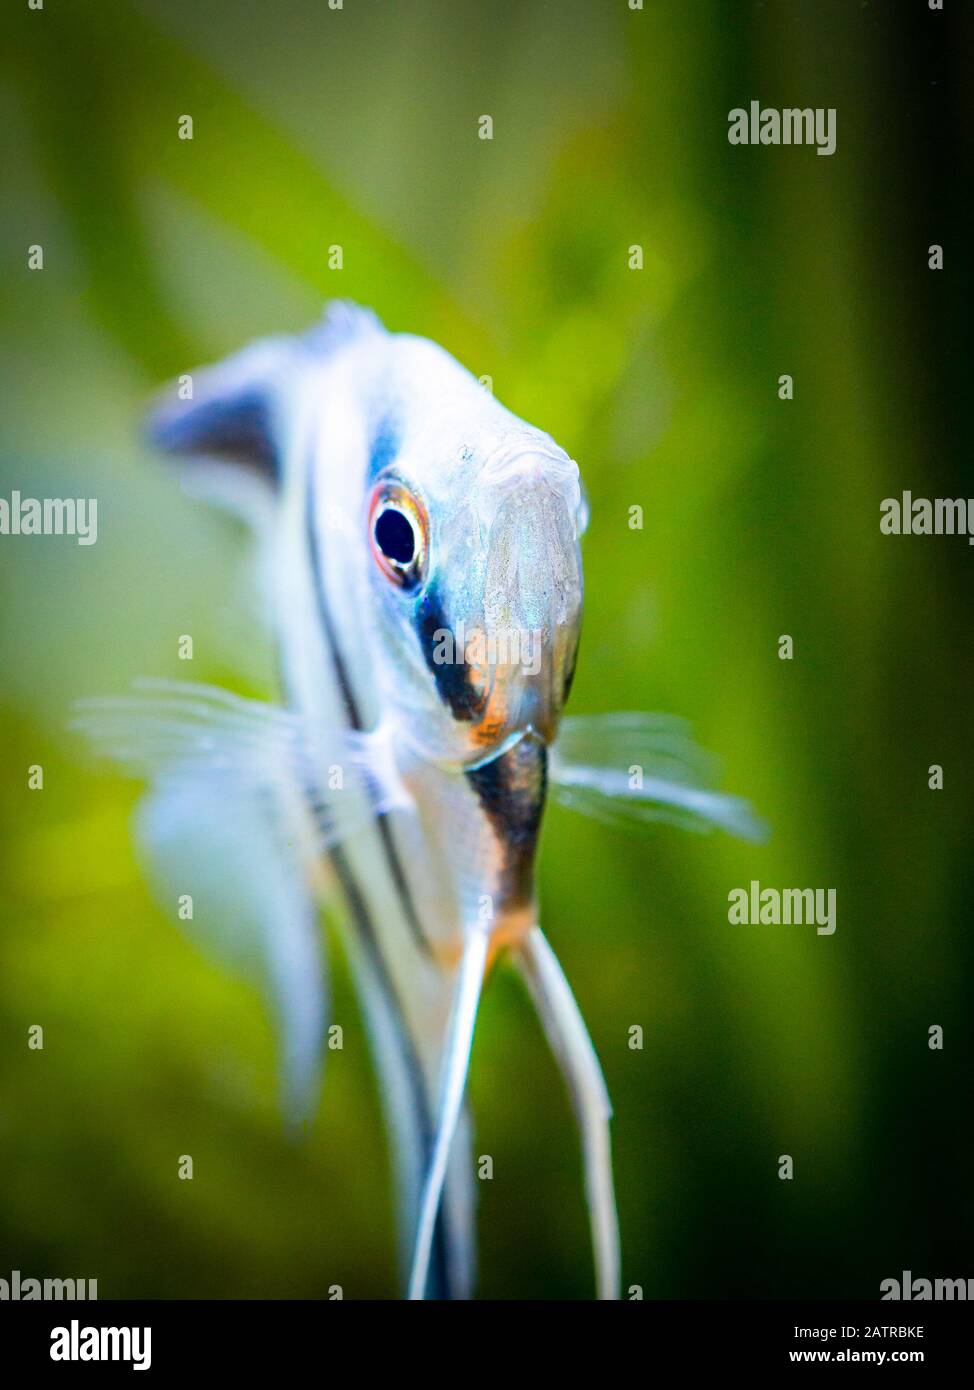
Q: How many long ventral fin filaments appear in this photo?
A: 2